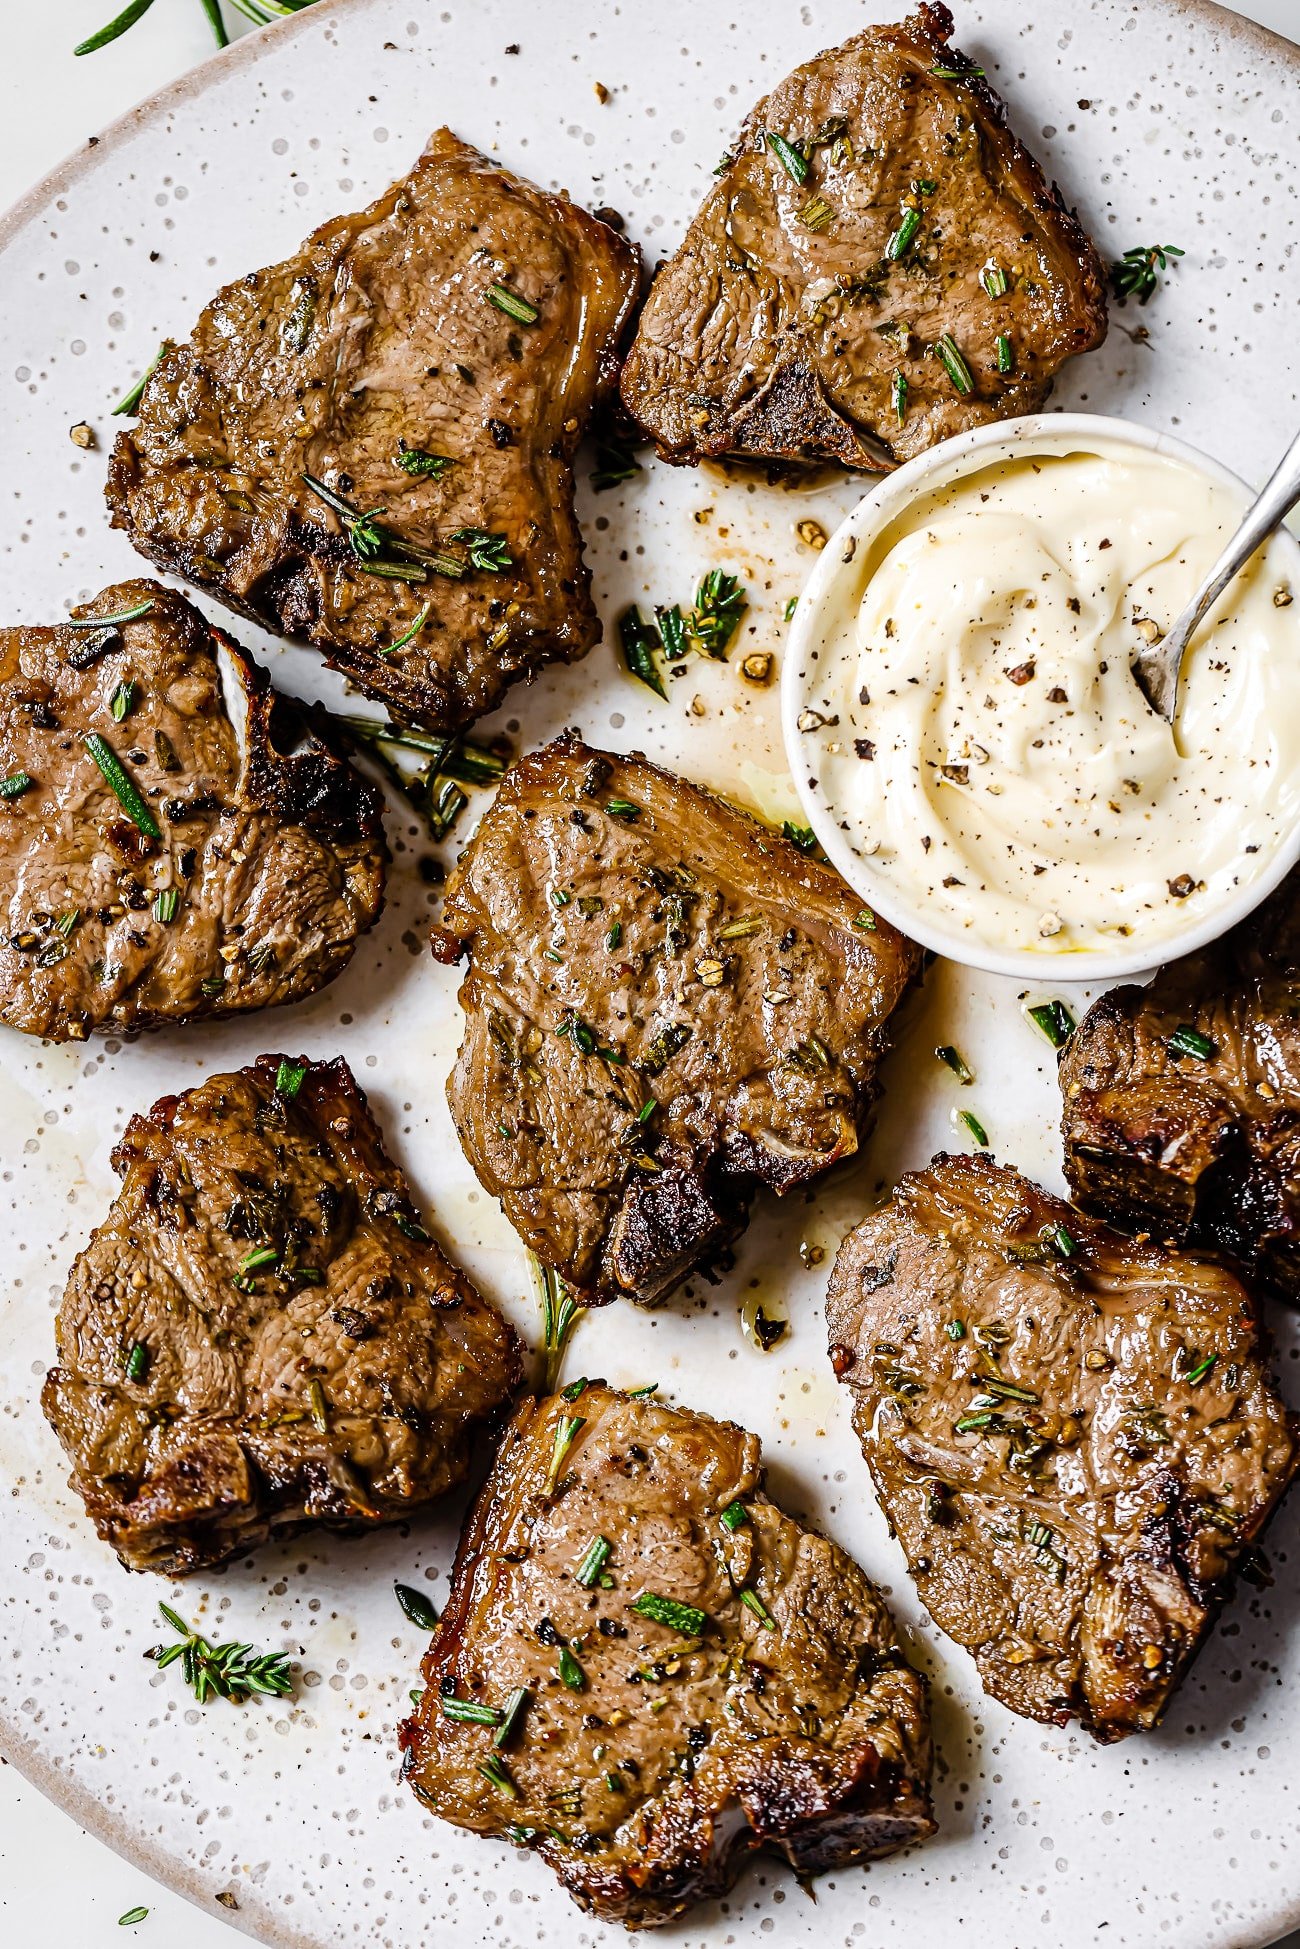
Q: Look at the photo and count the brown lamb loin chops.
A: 8